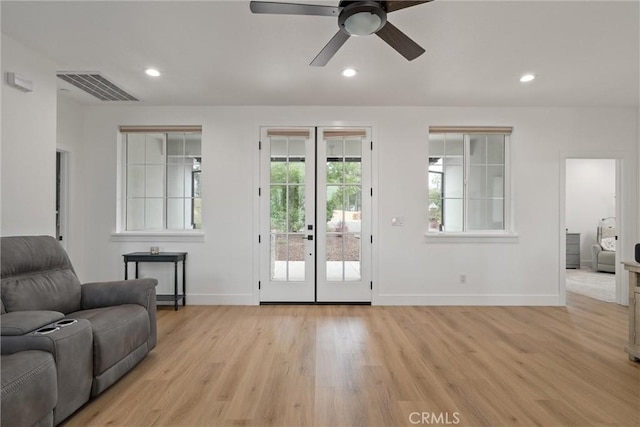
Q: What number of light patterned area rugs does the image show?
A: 1